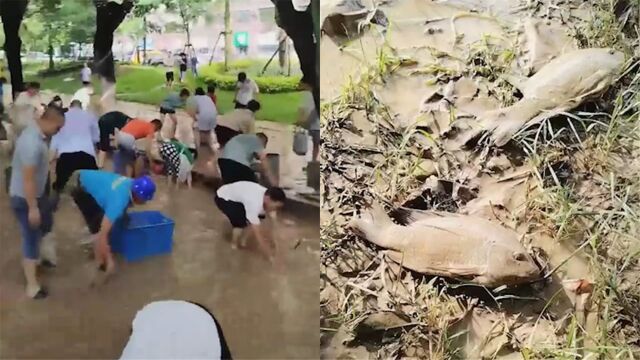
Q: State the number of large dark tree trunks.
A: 3